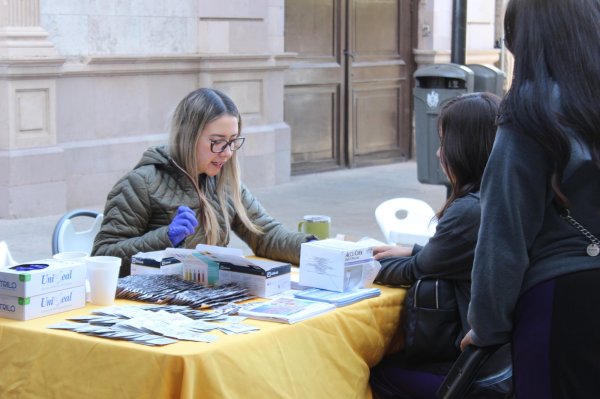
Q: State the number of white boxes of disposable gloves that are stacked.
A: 2